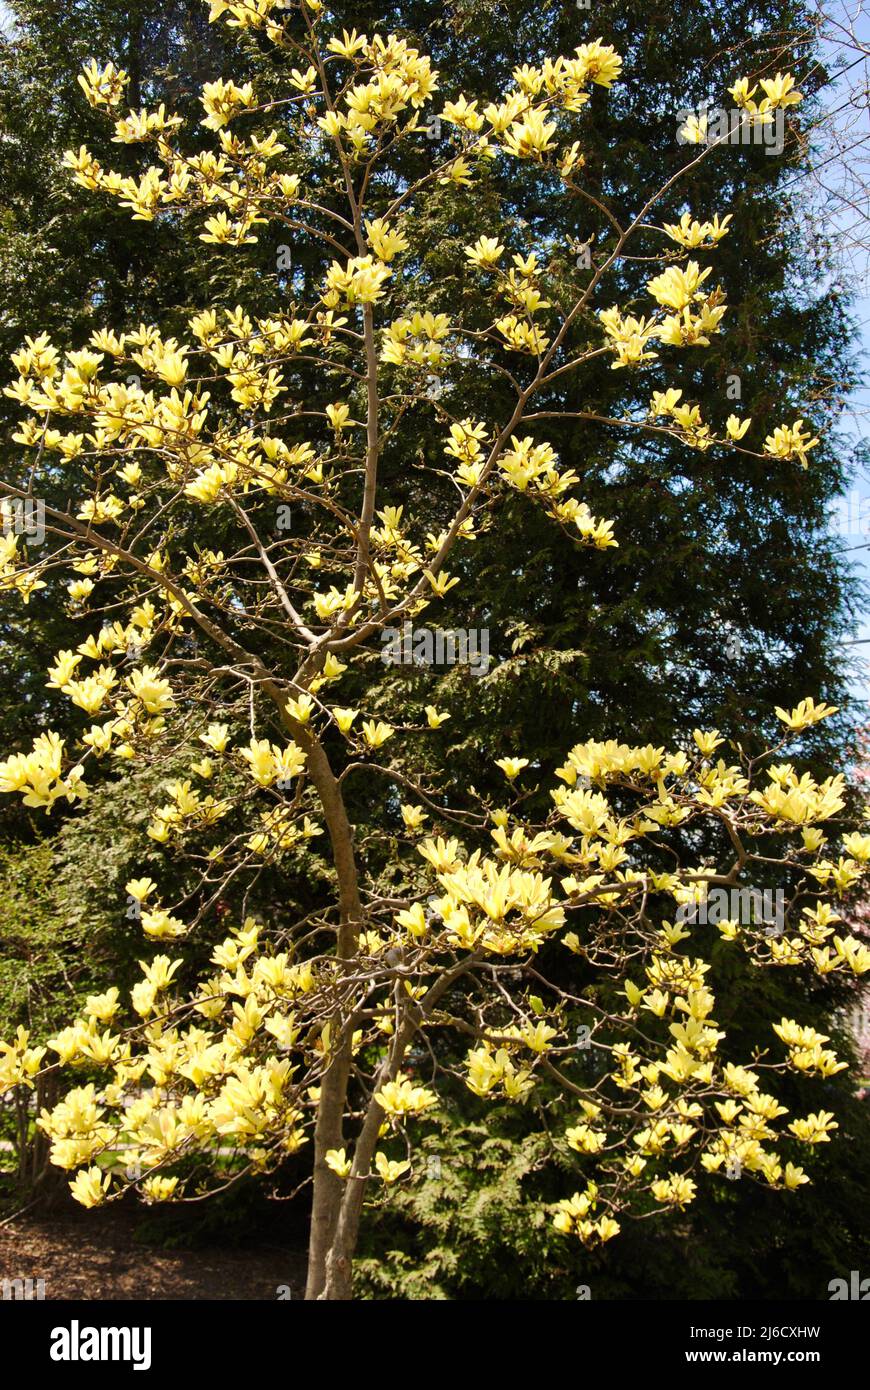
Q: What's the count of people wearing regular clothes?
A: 0